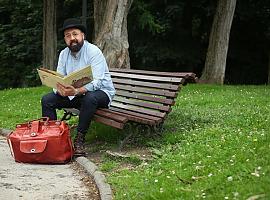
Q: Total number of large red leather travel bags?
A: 1